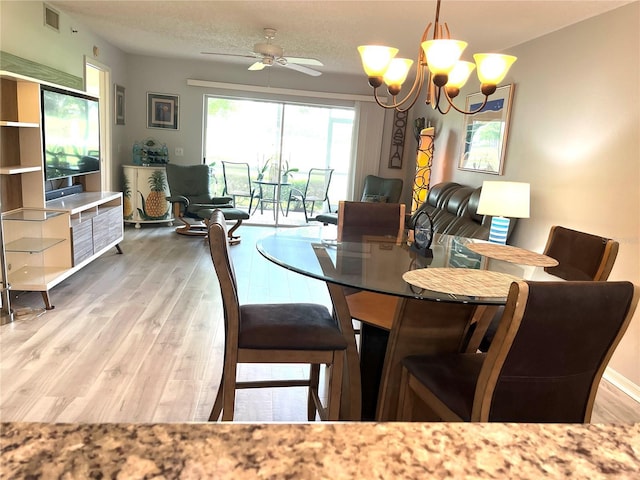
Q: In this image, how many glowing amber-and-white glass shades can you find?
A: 5